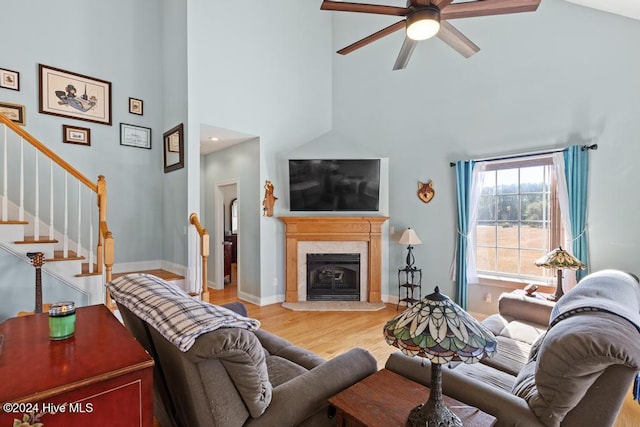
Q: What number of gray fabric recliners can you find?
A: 2